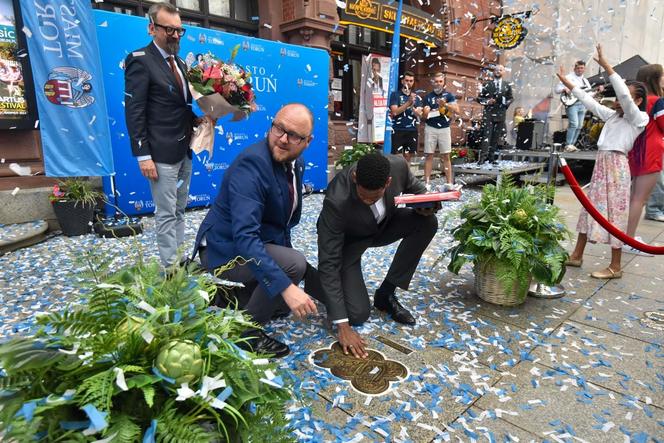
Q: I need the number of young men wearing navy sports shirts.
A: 2